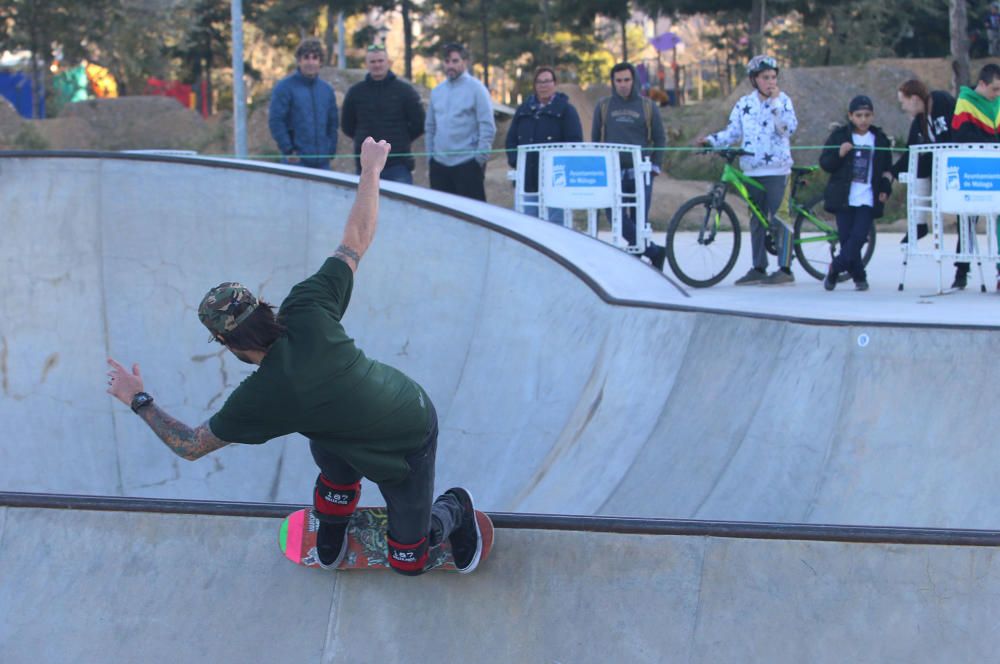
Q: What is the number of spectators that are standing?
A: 9